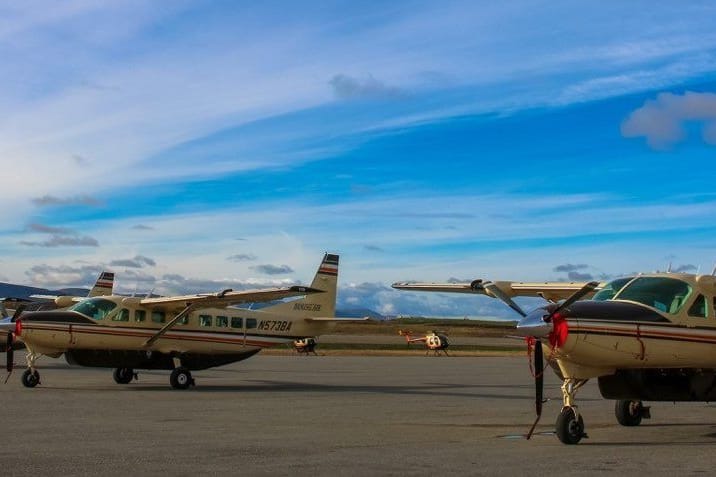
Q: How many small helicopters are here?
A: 2